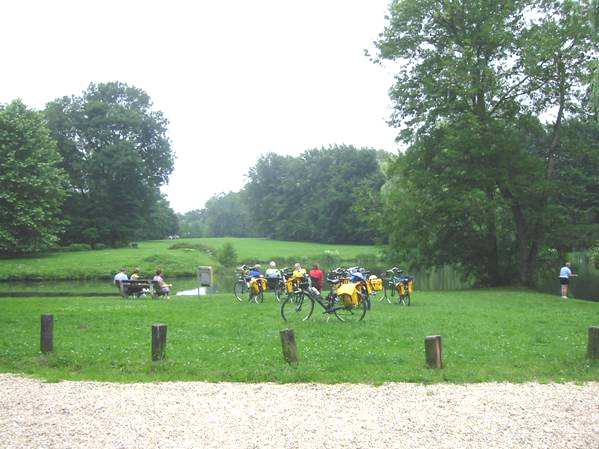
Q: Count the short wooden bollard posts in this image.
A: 5